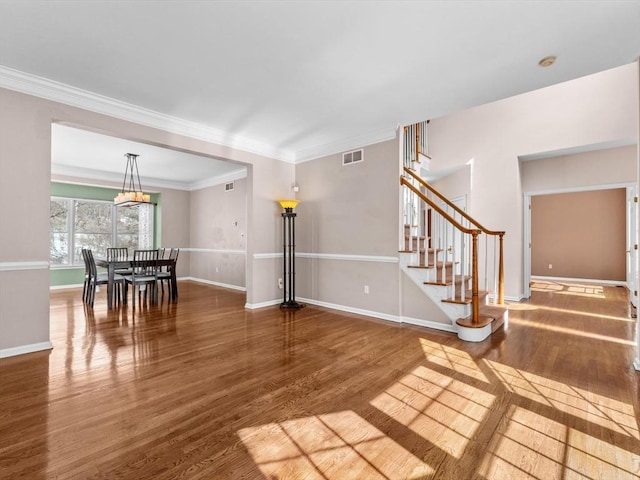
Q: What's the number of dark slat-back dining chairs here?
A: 6